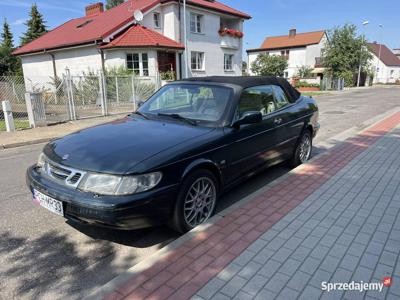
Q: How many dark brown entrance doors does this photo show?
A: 1